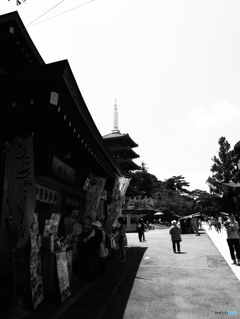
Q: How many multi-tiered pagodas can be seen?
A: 1